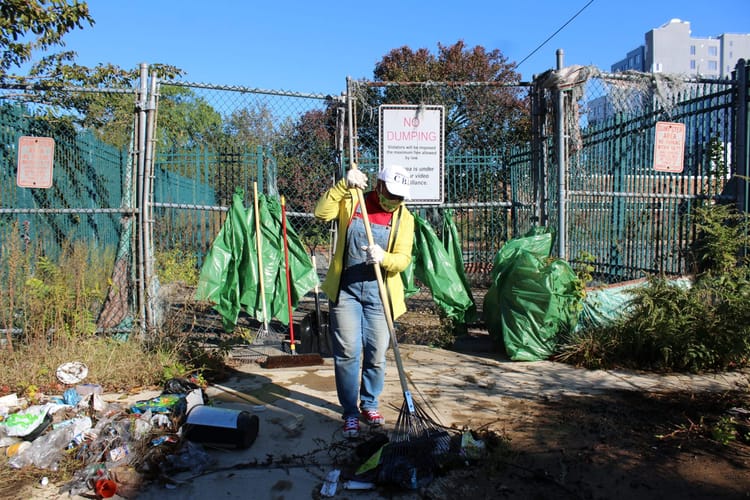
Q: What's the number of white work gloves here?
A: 2